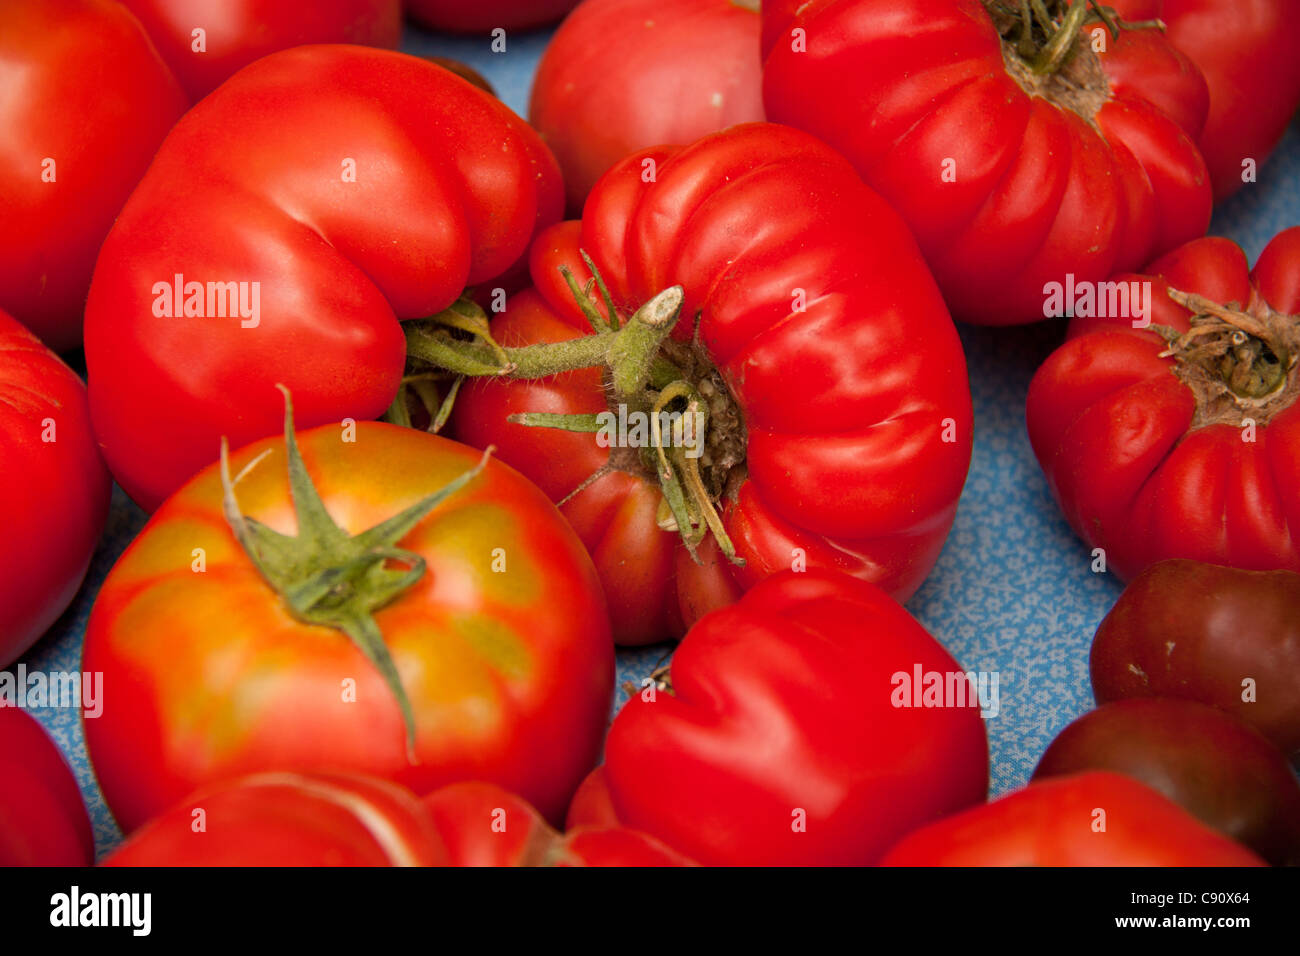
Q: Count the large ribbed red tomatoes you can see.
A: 3